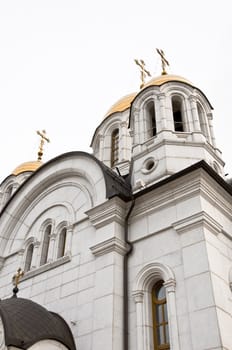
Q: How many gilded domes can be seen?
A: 3